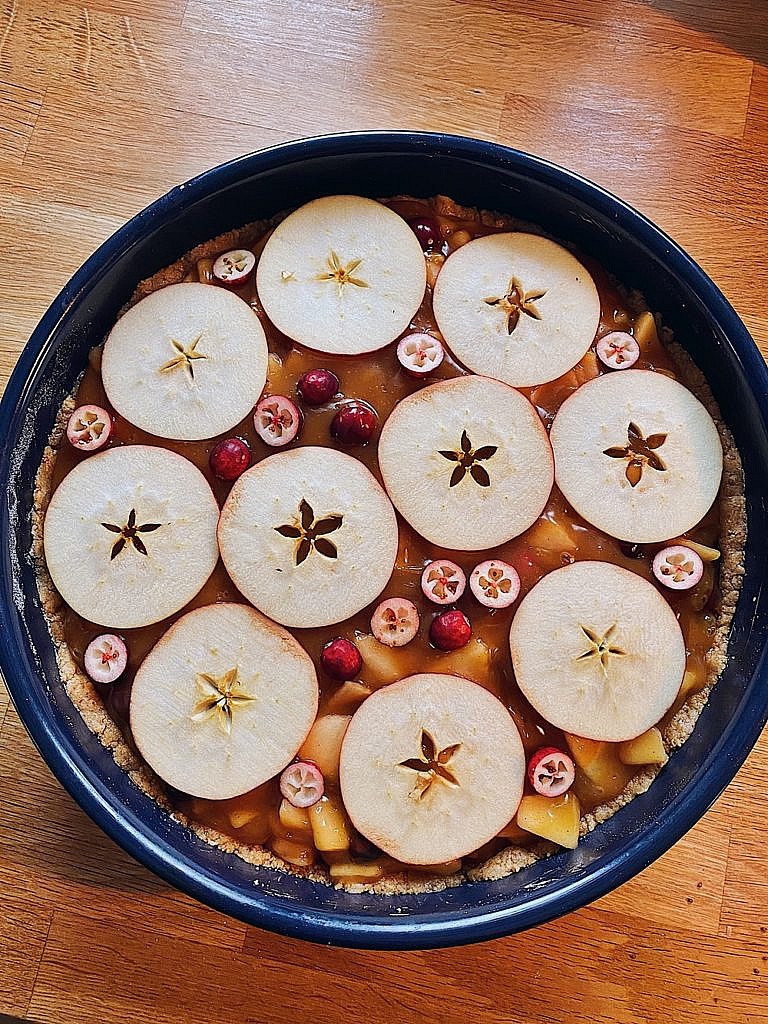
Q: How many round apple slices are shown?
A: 10